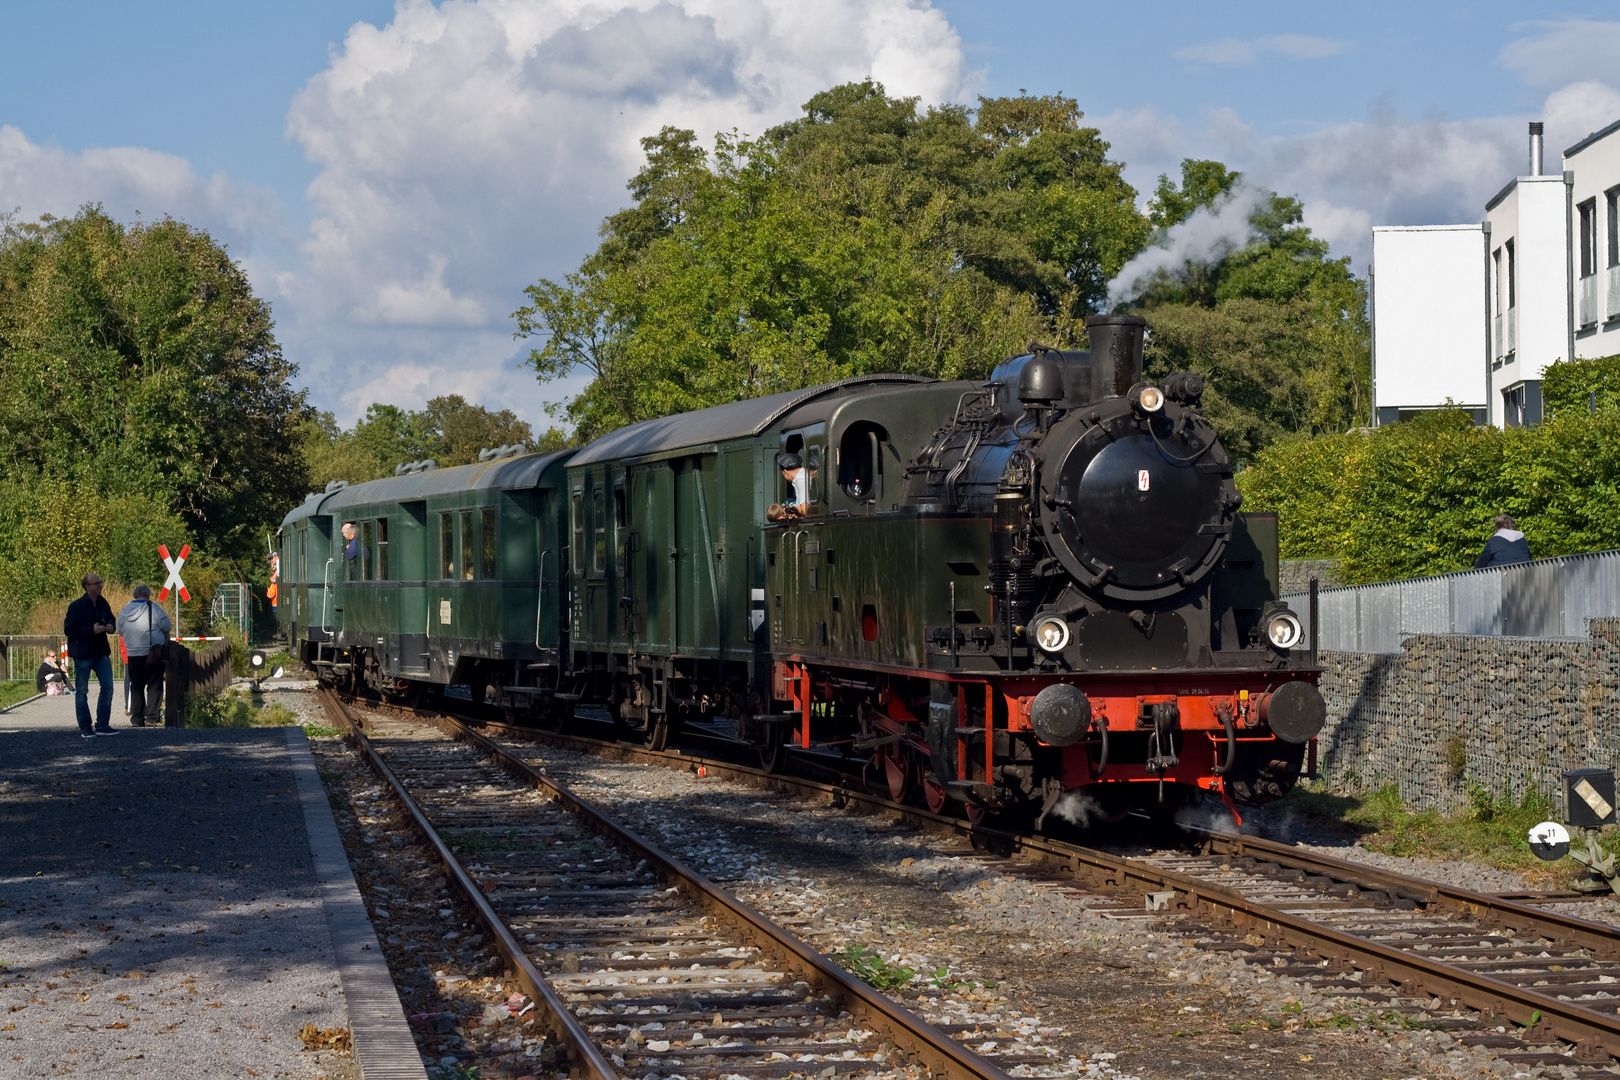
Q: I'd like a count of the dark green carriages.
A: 3